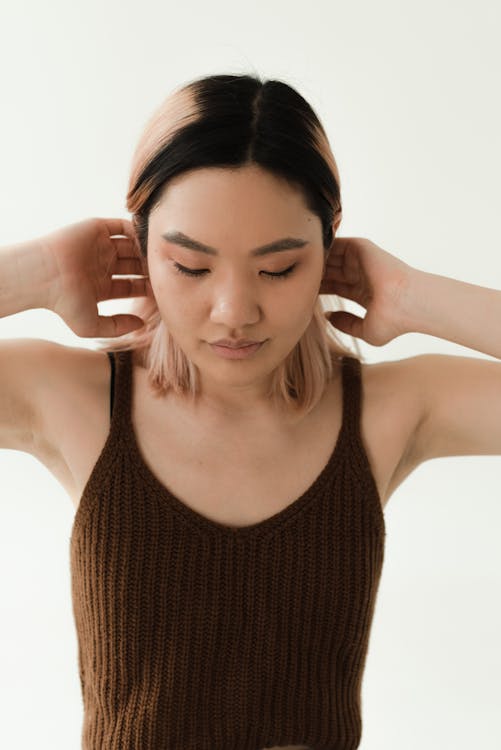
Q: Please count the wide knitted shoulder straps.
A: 2